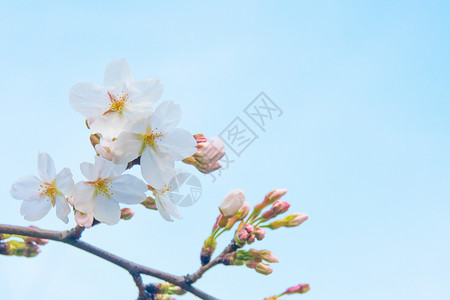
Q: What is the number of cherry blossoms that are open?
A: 5